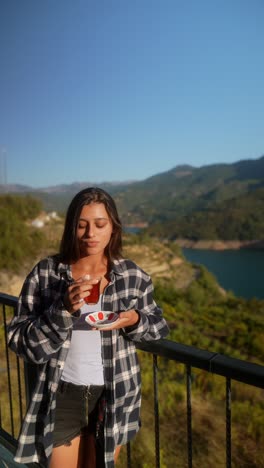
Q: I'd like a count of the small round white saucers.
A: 1